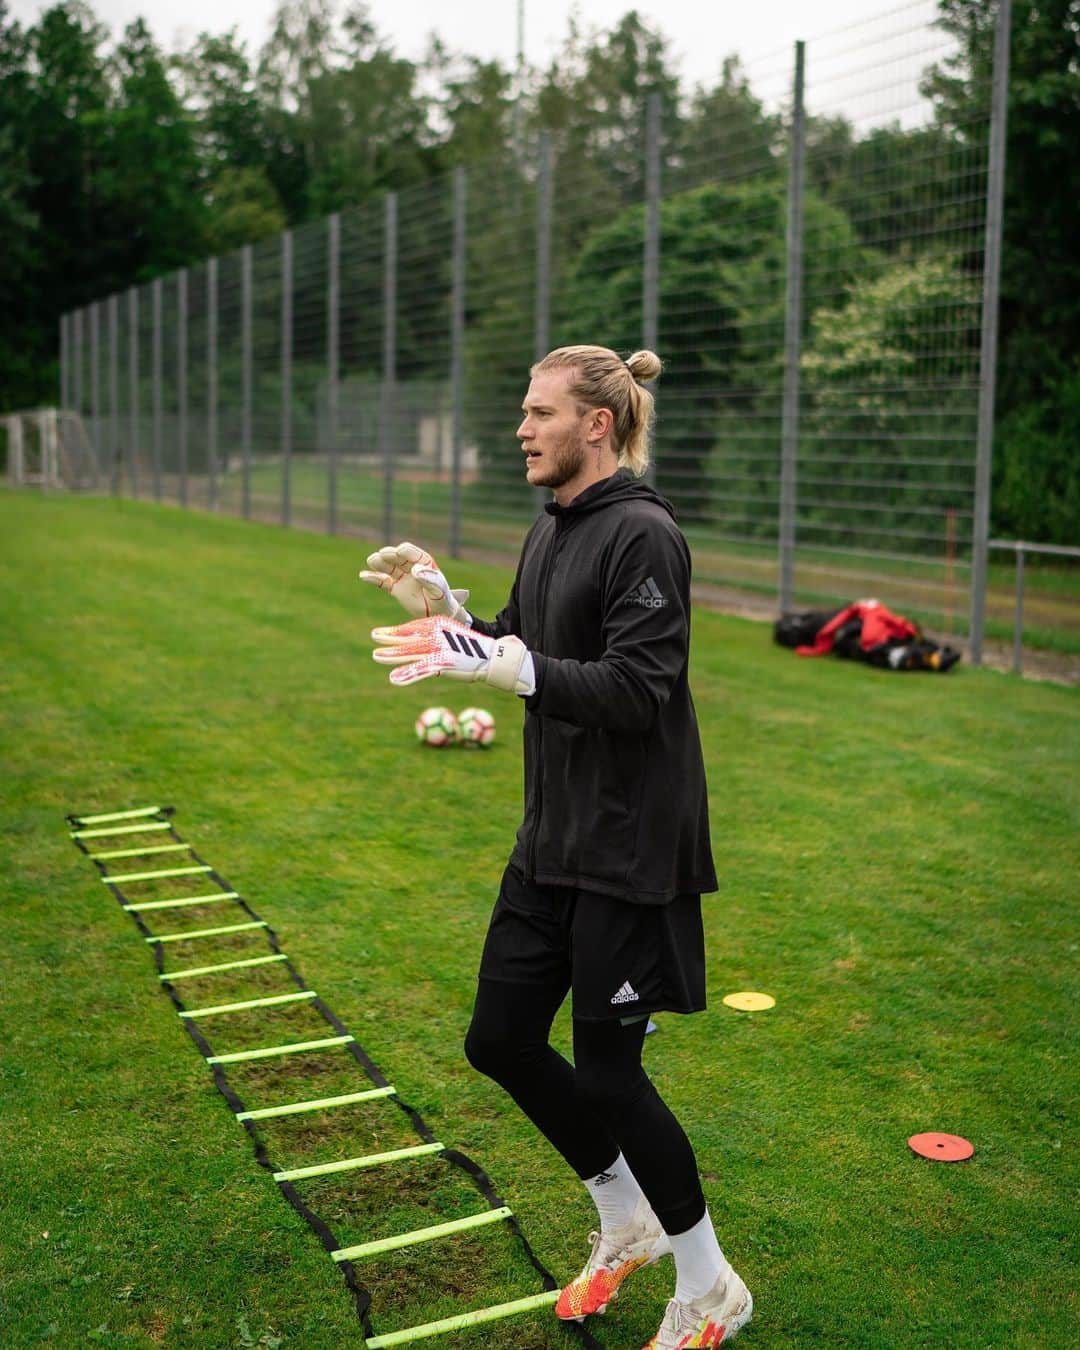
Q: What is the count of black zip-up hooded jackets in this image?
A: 1